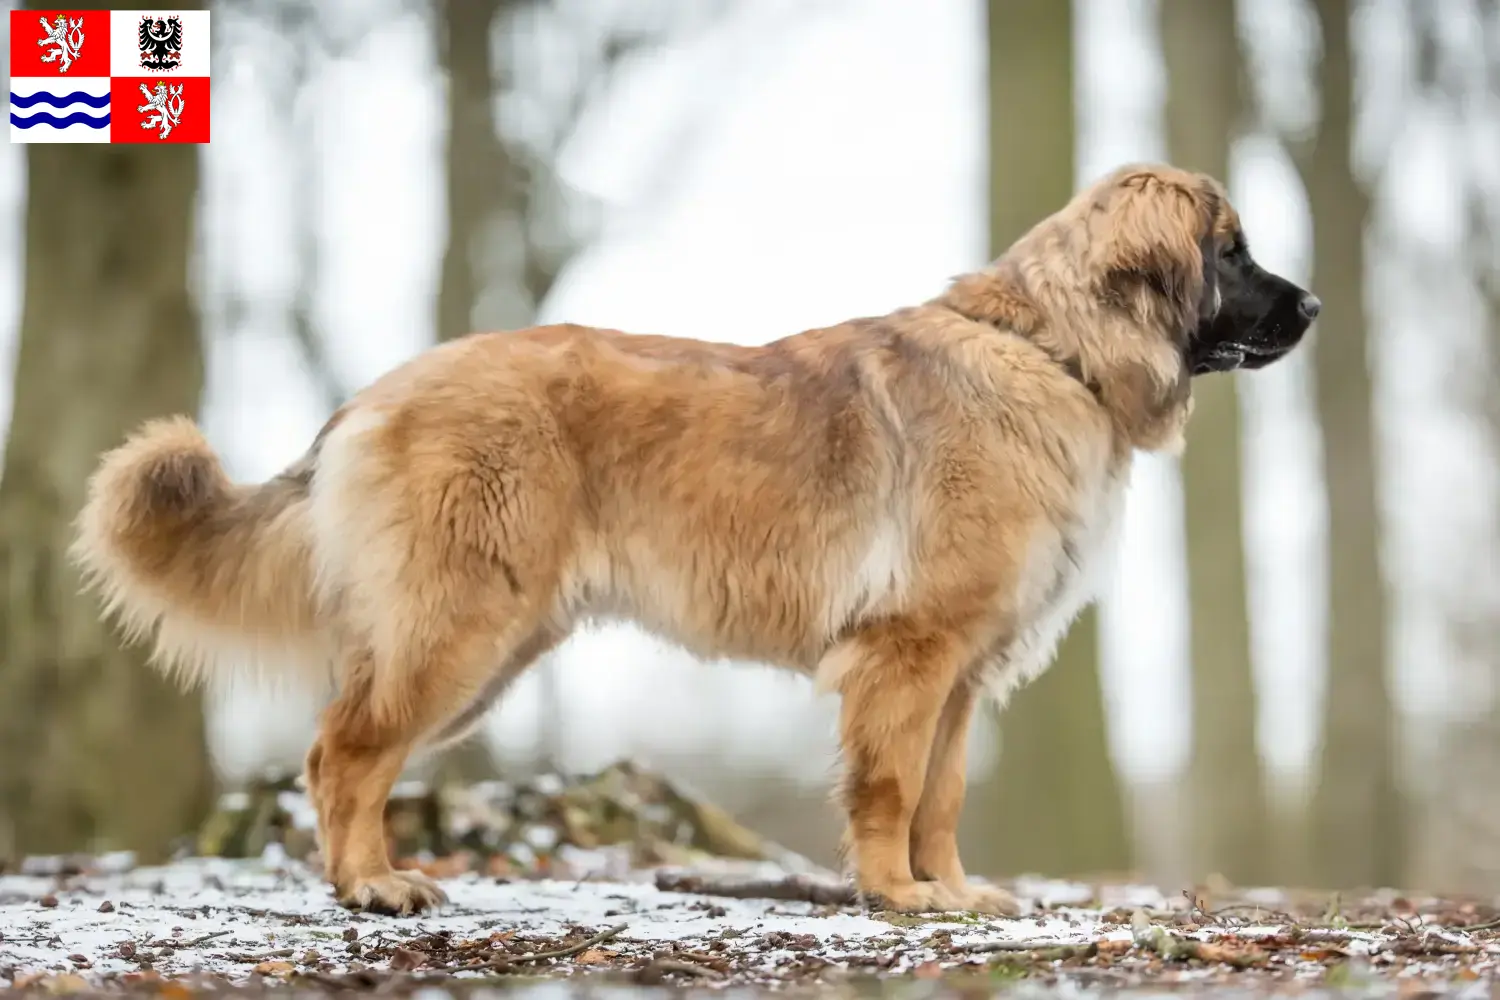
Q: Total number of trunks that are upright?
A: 5